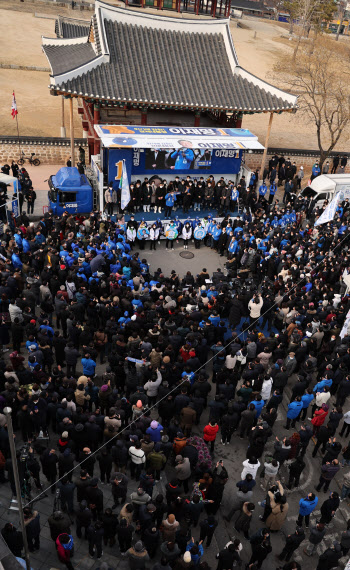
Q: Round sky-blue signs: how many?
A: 3